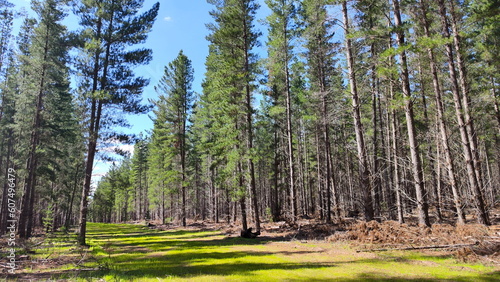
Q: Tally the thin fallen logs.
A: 1